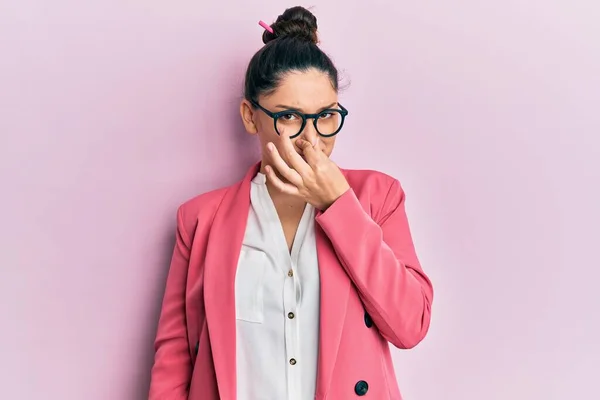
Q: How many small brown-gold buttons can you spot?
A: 3